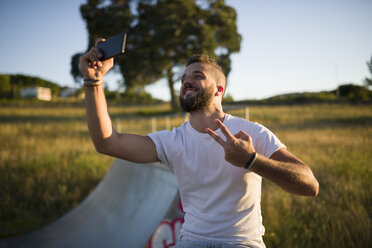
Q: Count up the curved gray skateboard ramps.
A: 1